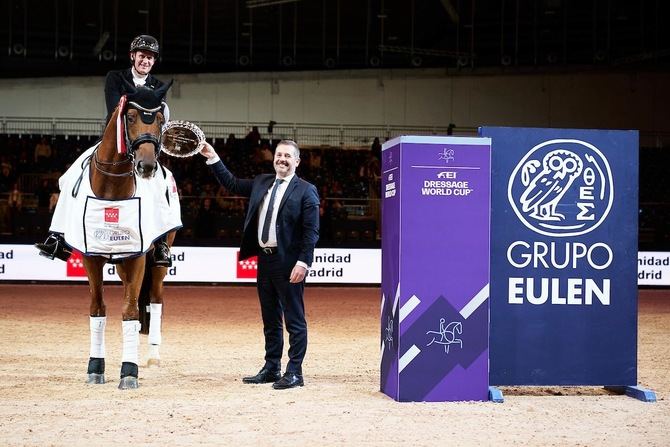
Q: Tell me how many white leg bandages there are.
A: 3